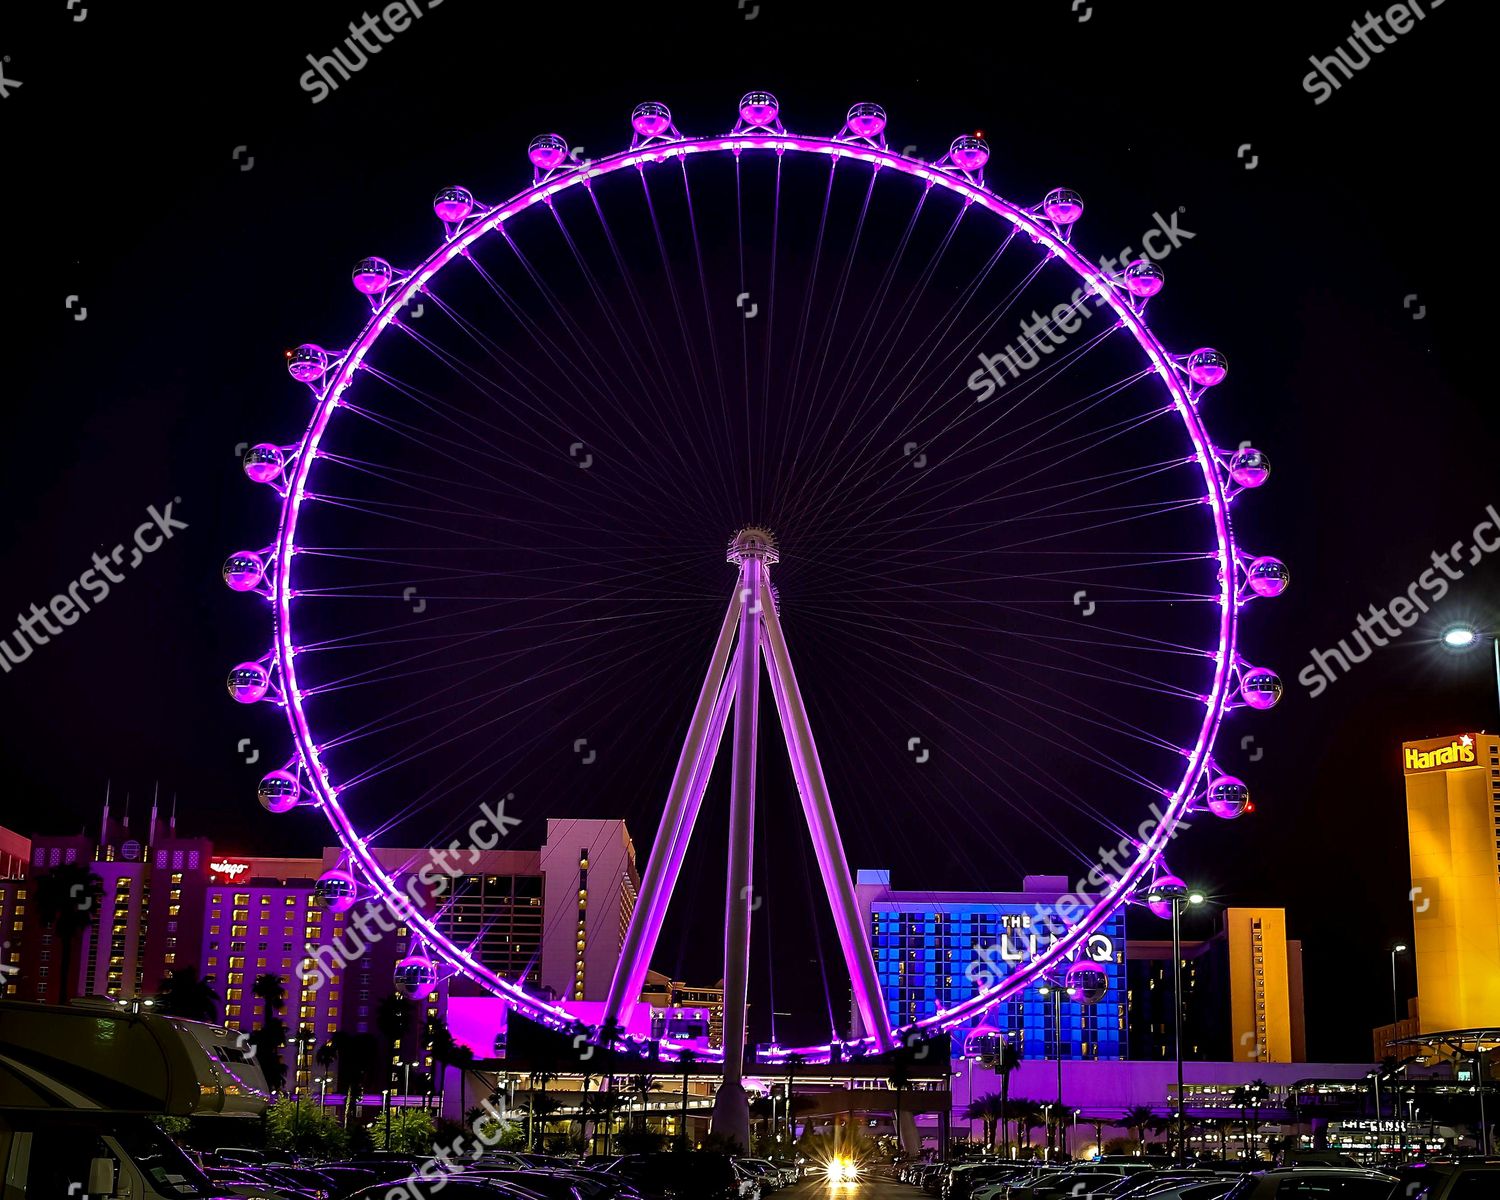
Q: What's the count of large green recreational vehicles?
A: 1